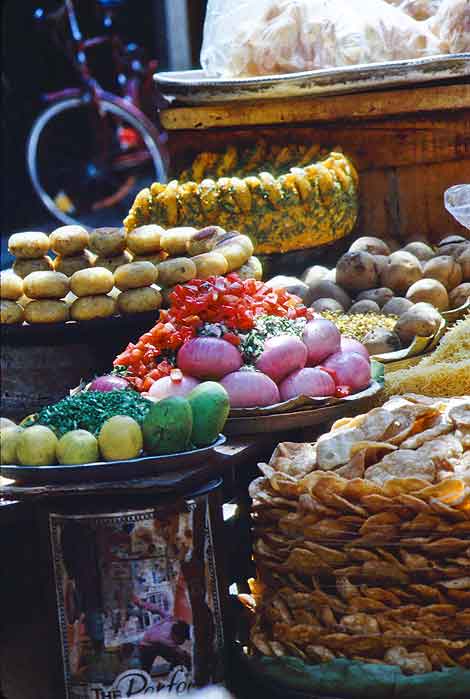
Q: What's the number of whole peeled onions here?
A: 9